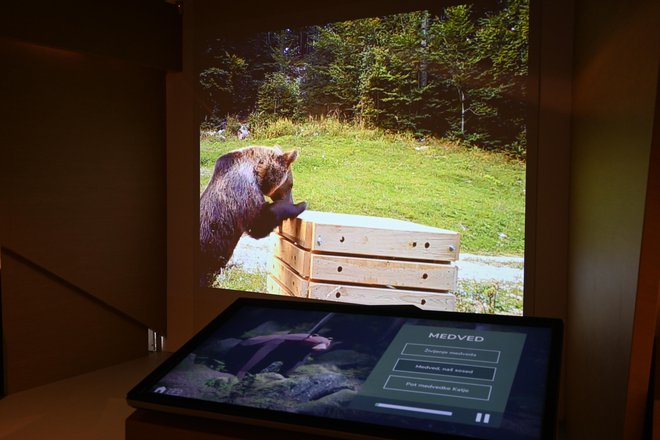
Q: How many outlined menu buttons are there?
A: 3